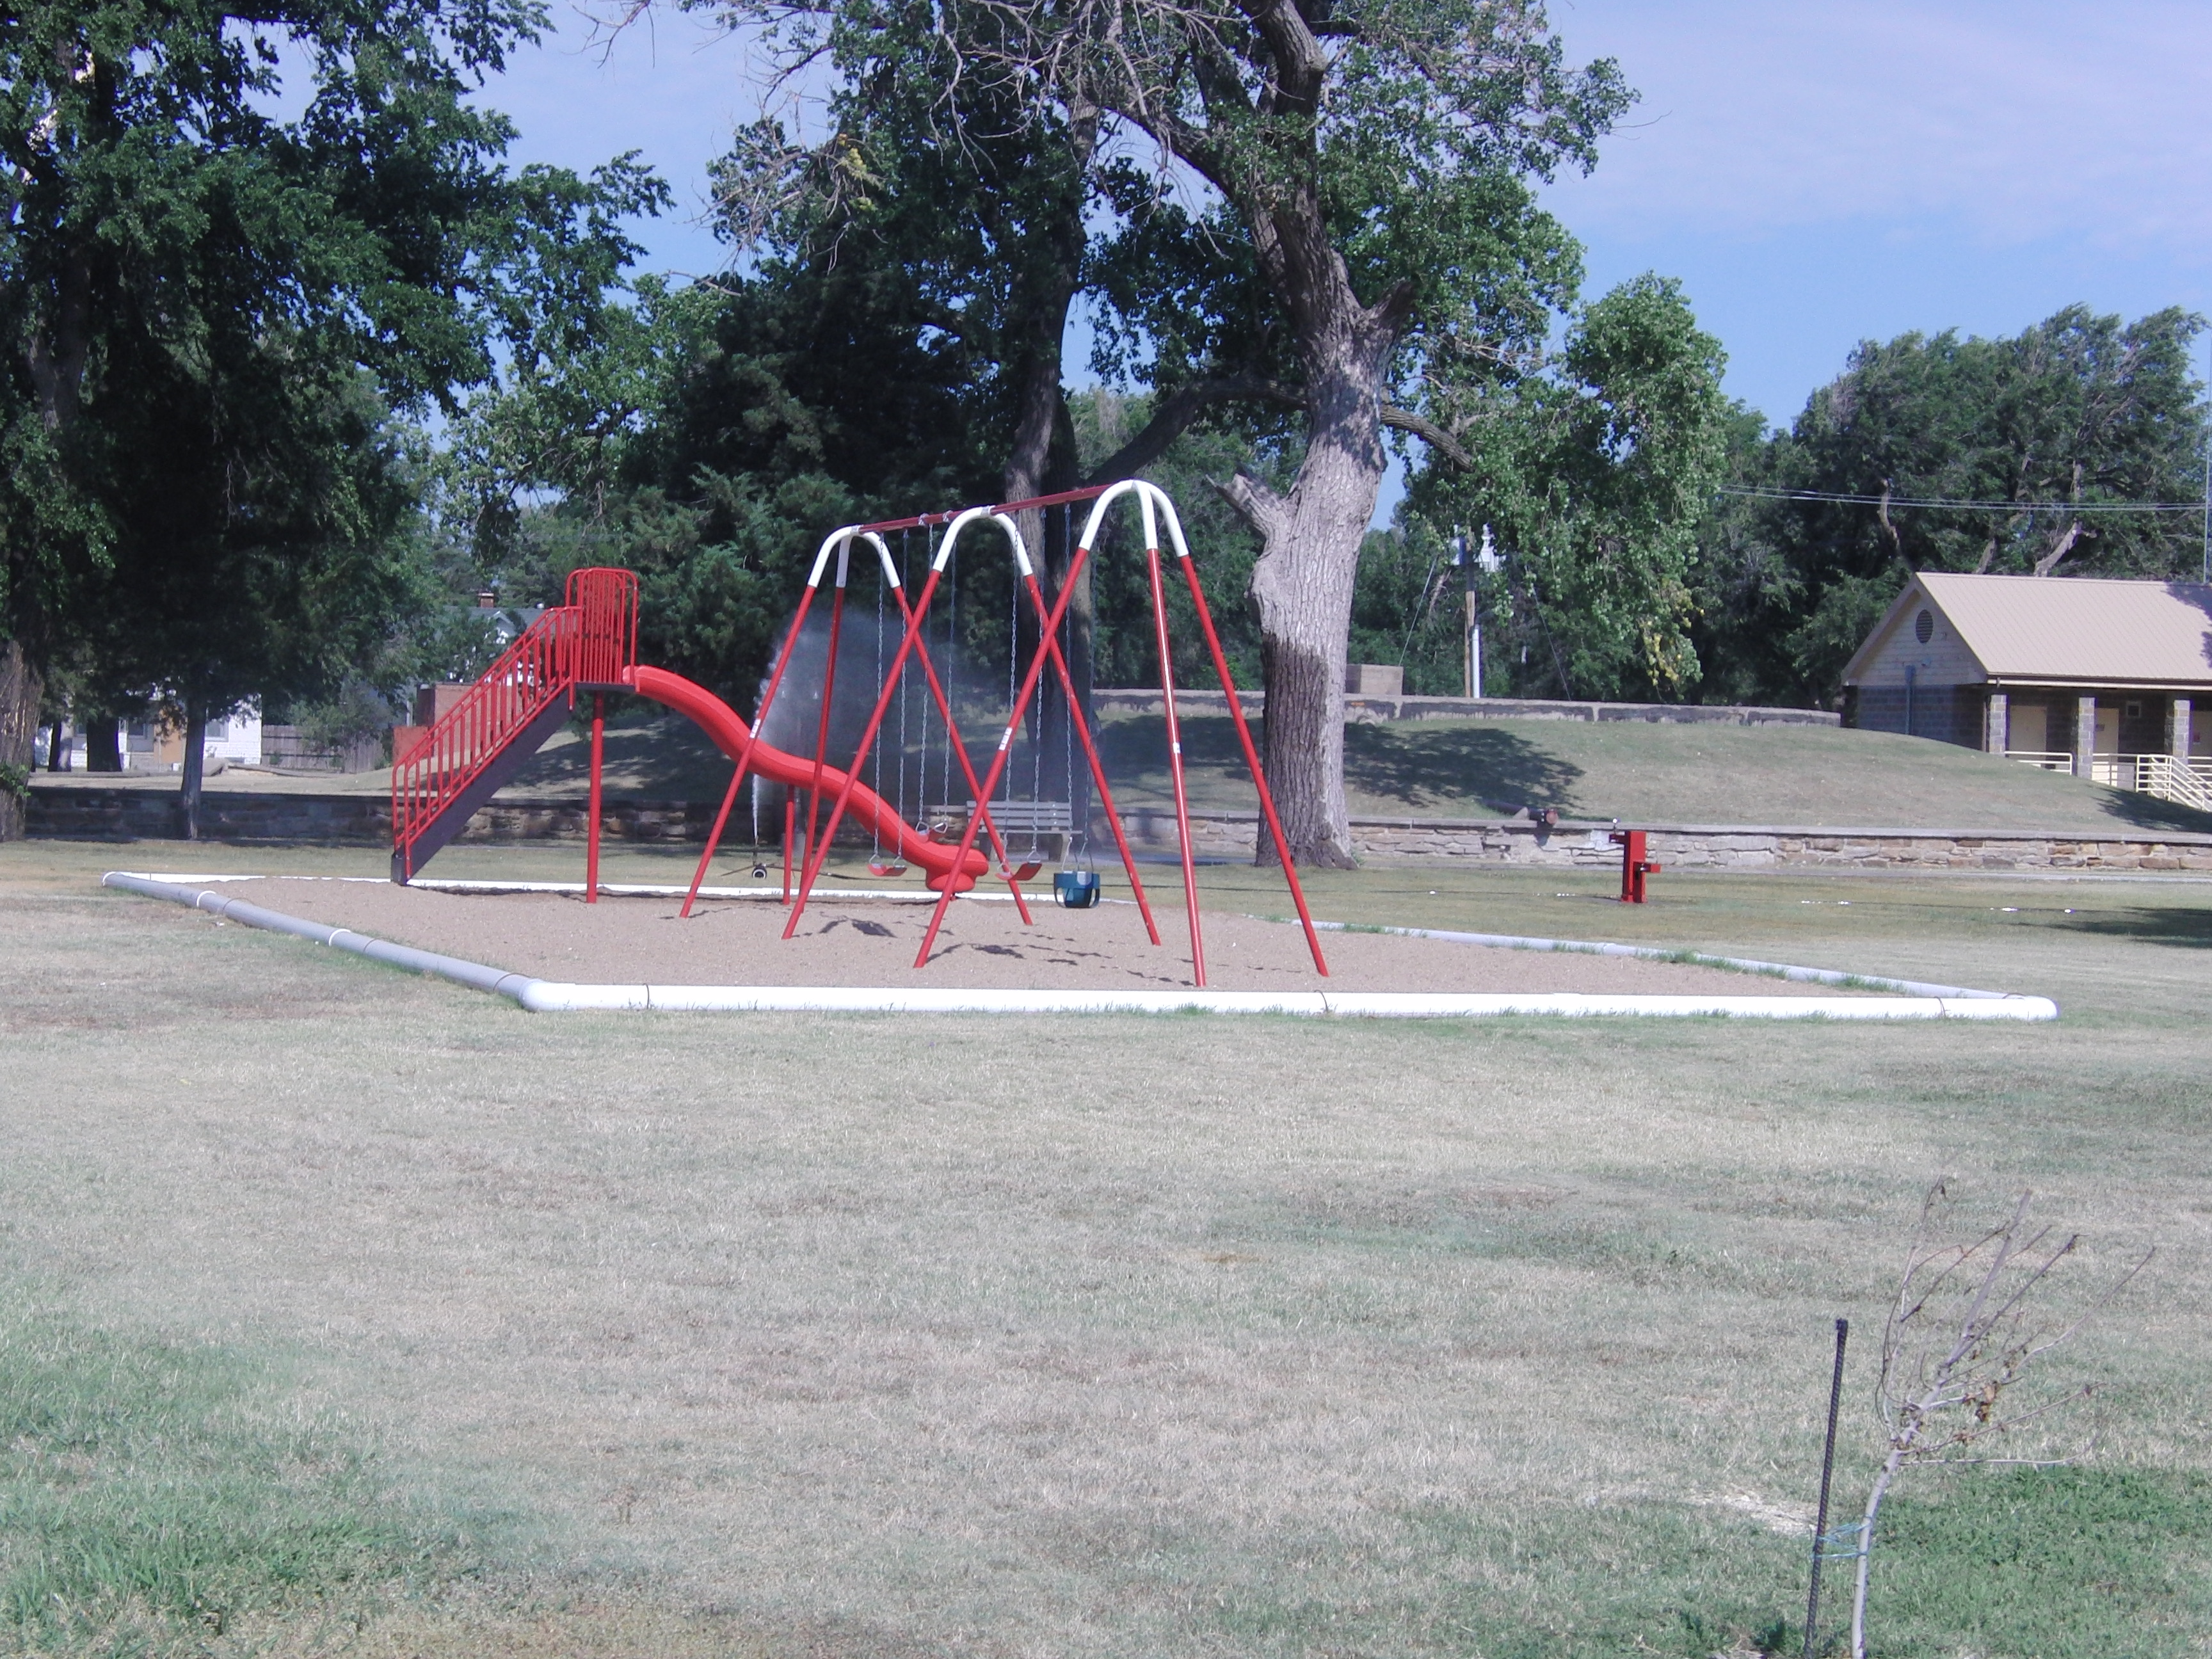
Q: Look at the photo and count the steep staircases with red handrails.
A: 1